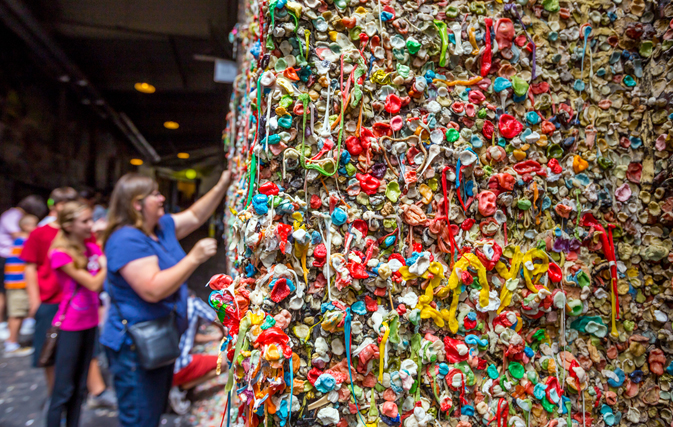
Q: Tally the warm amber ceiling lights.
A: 4